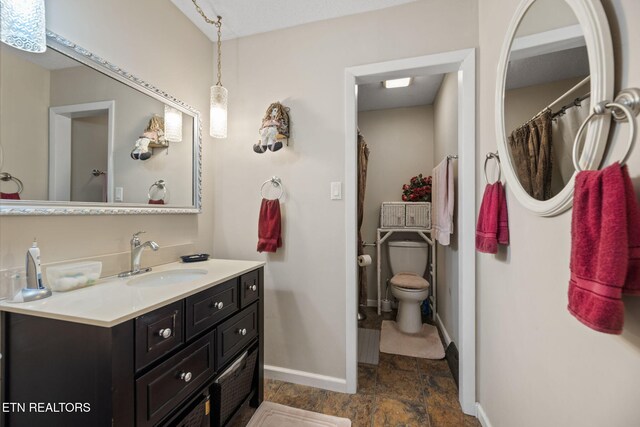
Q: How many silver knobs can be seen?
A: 5